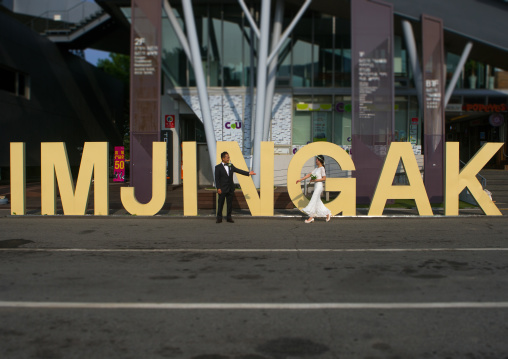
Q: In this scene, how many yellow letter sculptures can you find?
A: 8